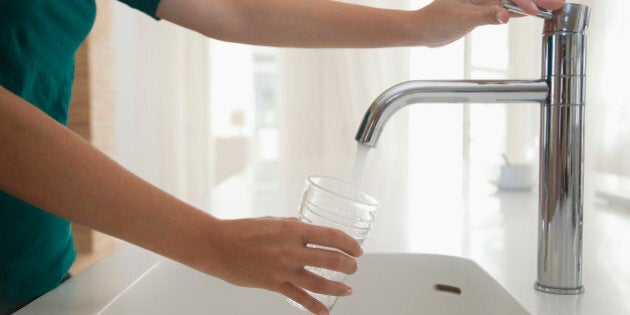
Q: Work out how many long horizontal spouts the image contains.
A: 1